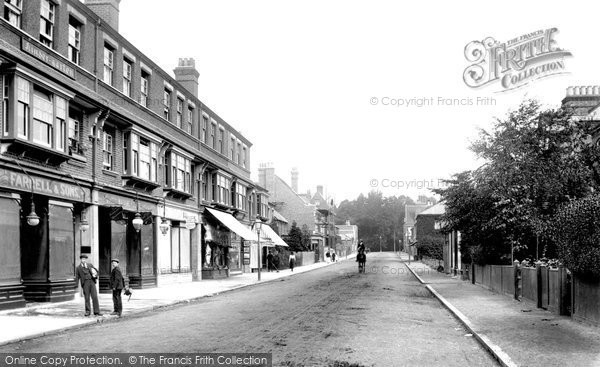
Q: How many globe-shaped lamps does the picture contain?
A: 4